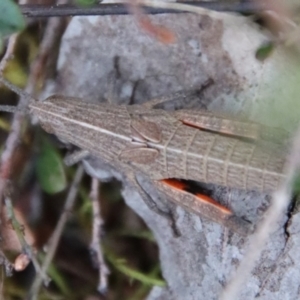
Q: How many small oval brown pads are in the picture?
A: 2